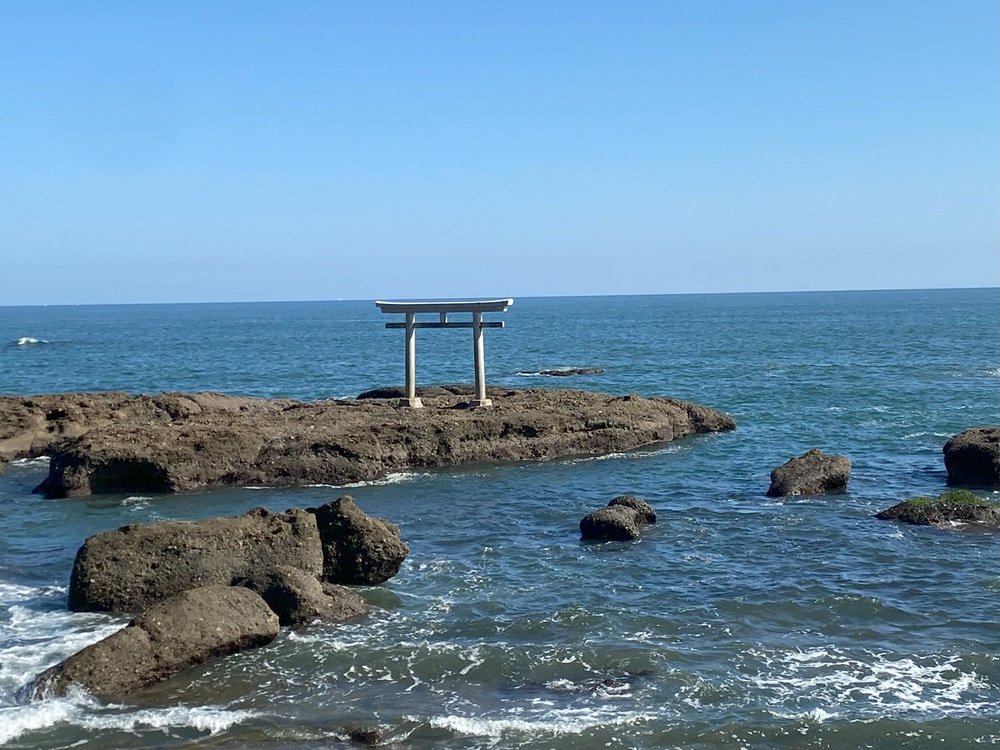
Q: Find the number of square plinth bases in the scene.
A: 2